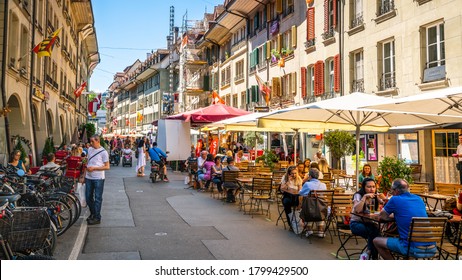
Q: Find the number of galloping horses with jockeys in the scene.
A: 0